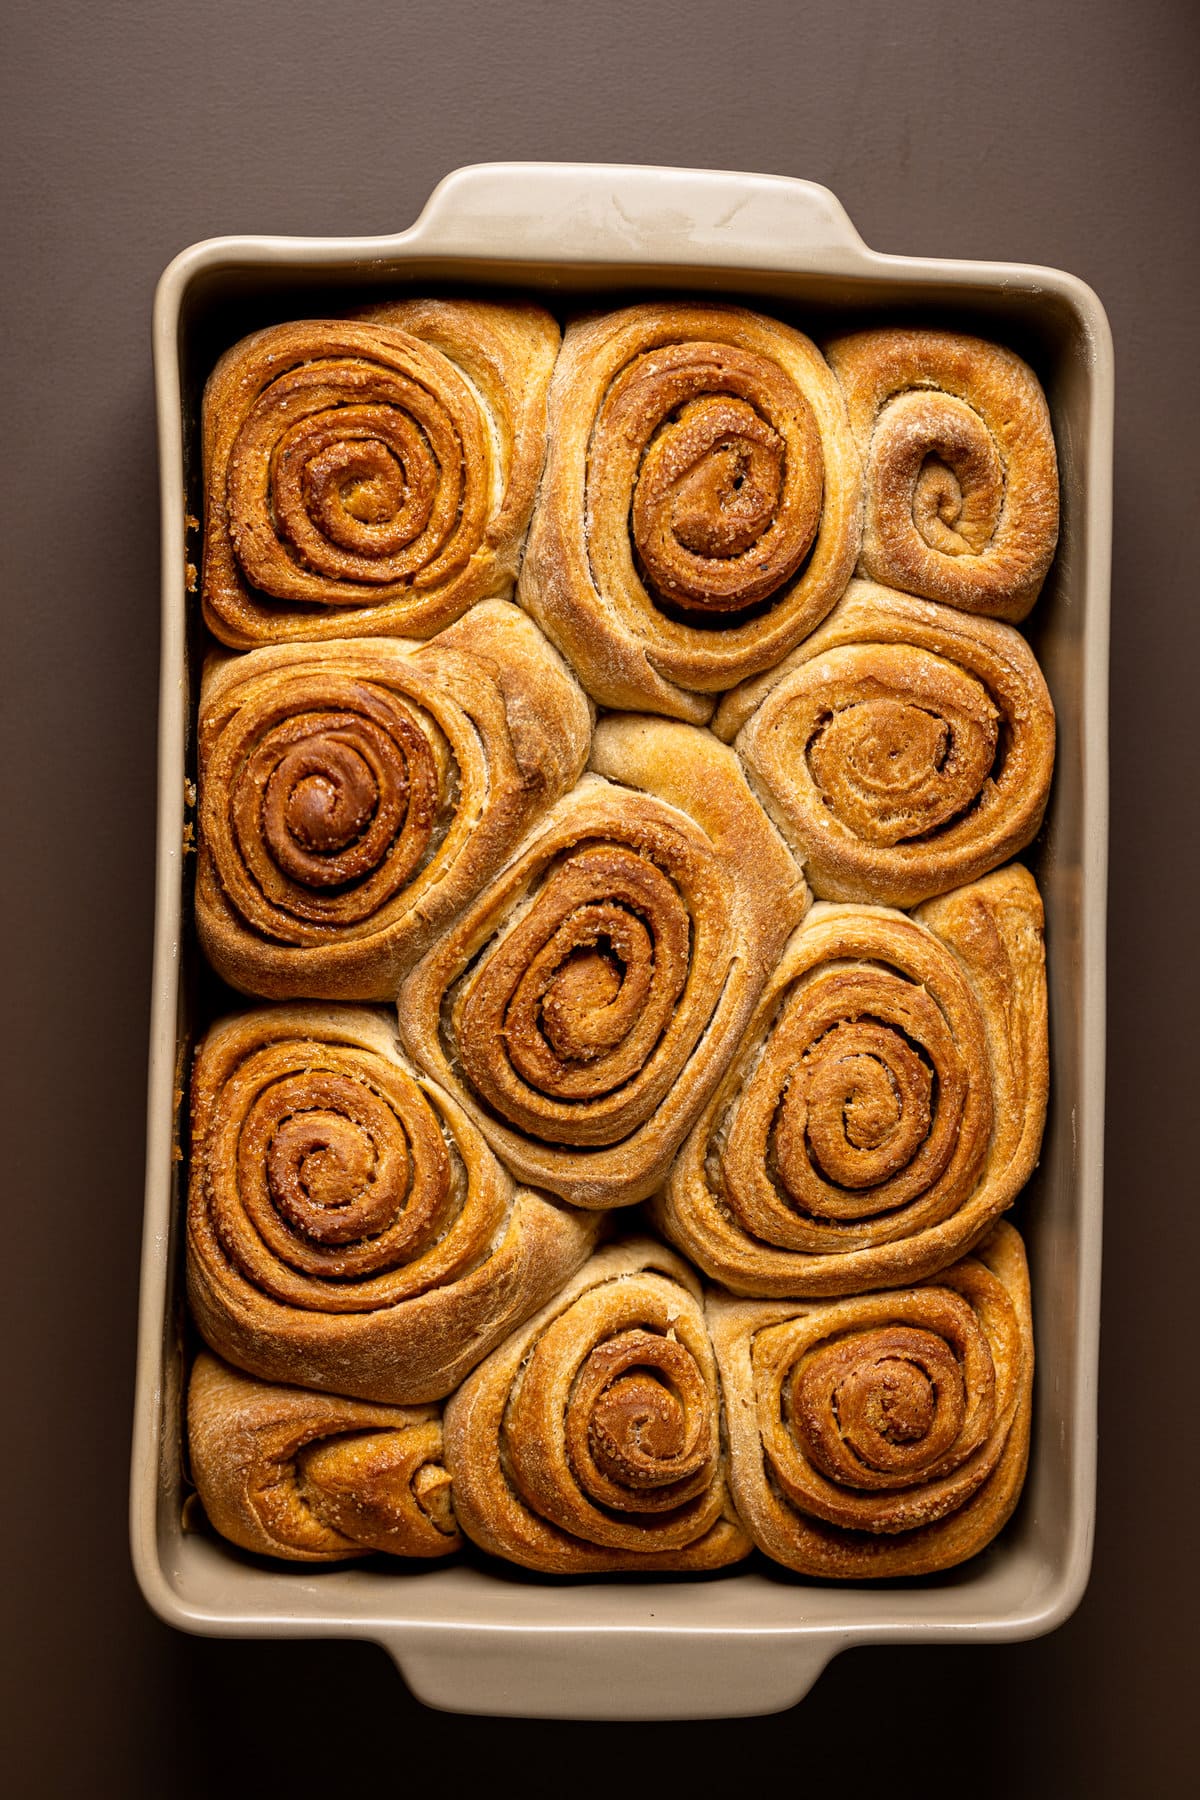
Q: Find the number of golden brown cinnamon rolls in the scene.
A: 11